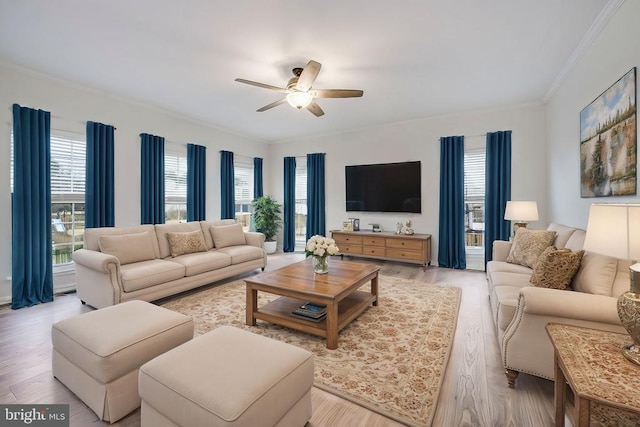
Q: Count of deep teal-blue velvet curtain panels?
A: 10